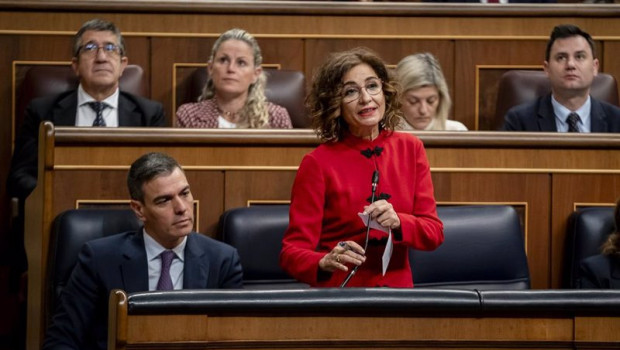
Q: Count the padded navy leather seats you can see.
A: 4